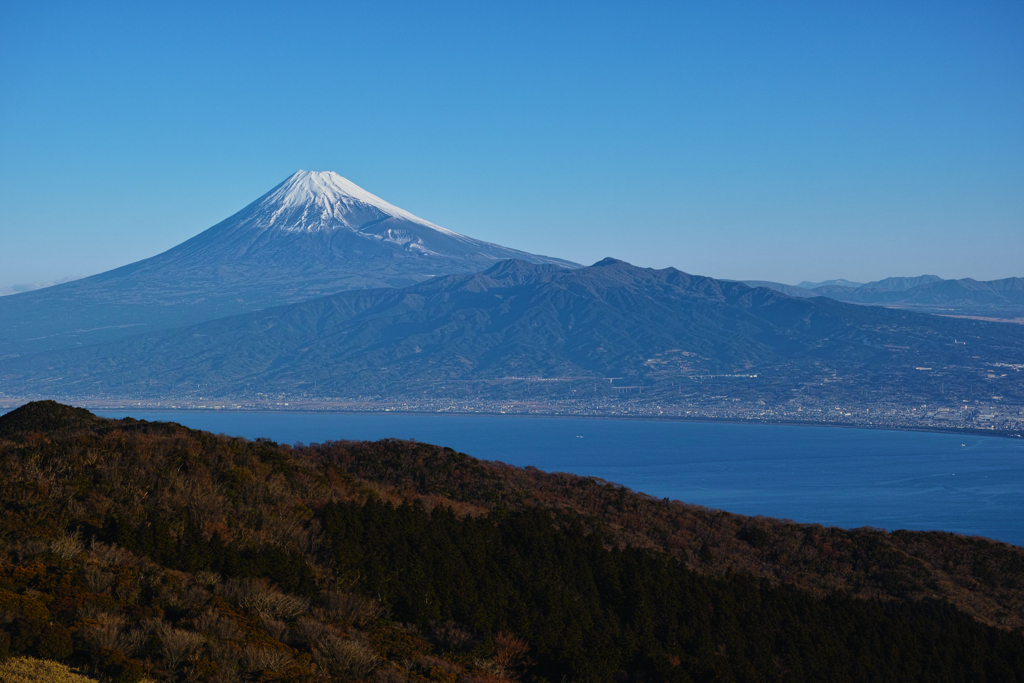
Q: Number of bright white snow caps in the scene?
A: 1